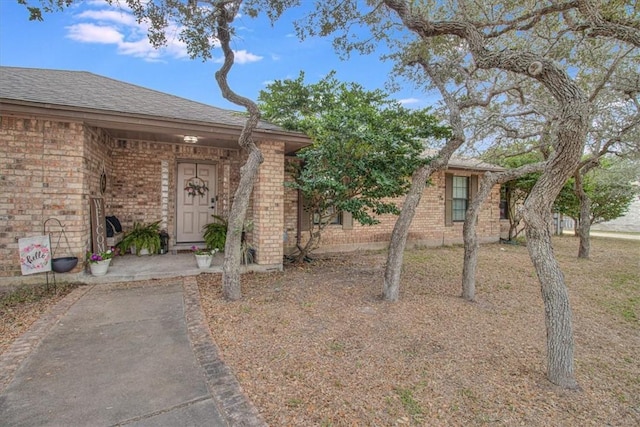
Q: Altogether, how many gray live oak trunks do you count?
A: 5